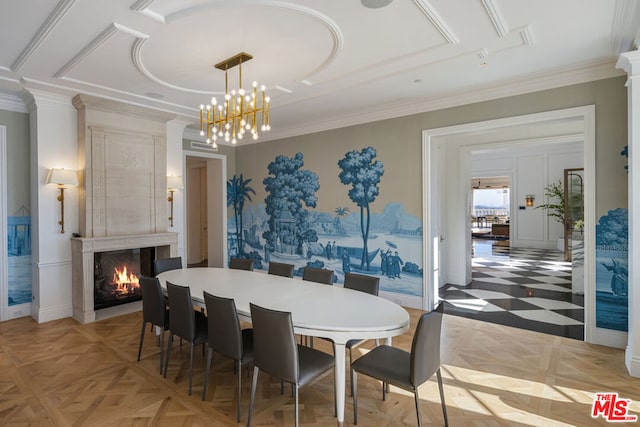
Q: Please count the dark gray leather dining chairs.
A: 10